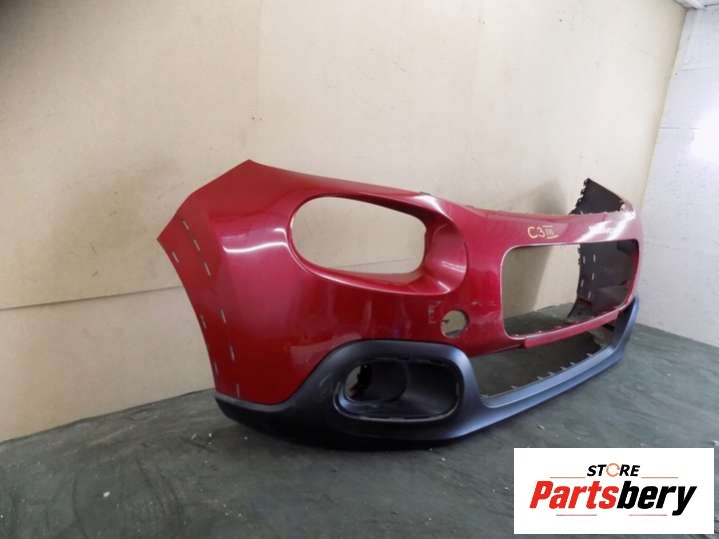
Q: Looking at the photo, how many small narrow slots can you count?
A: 14